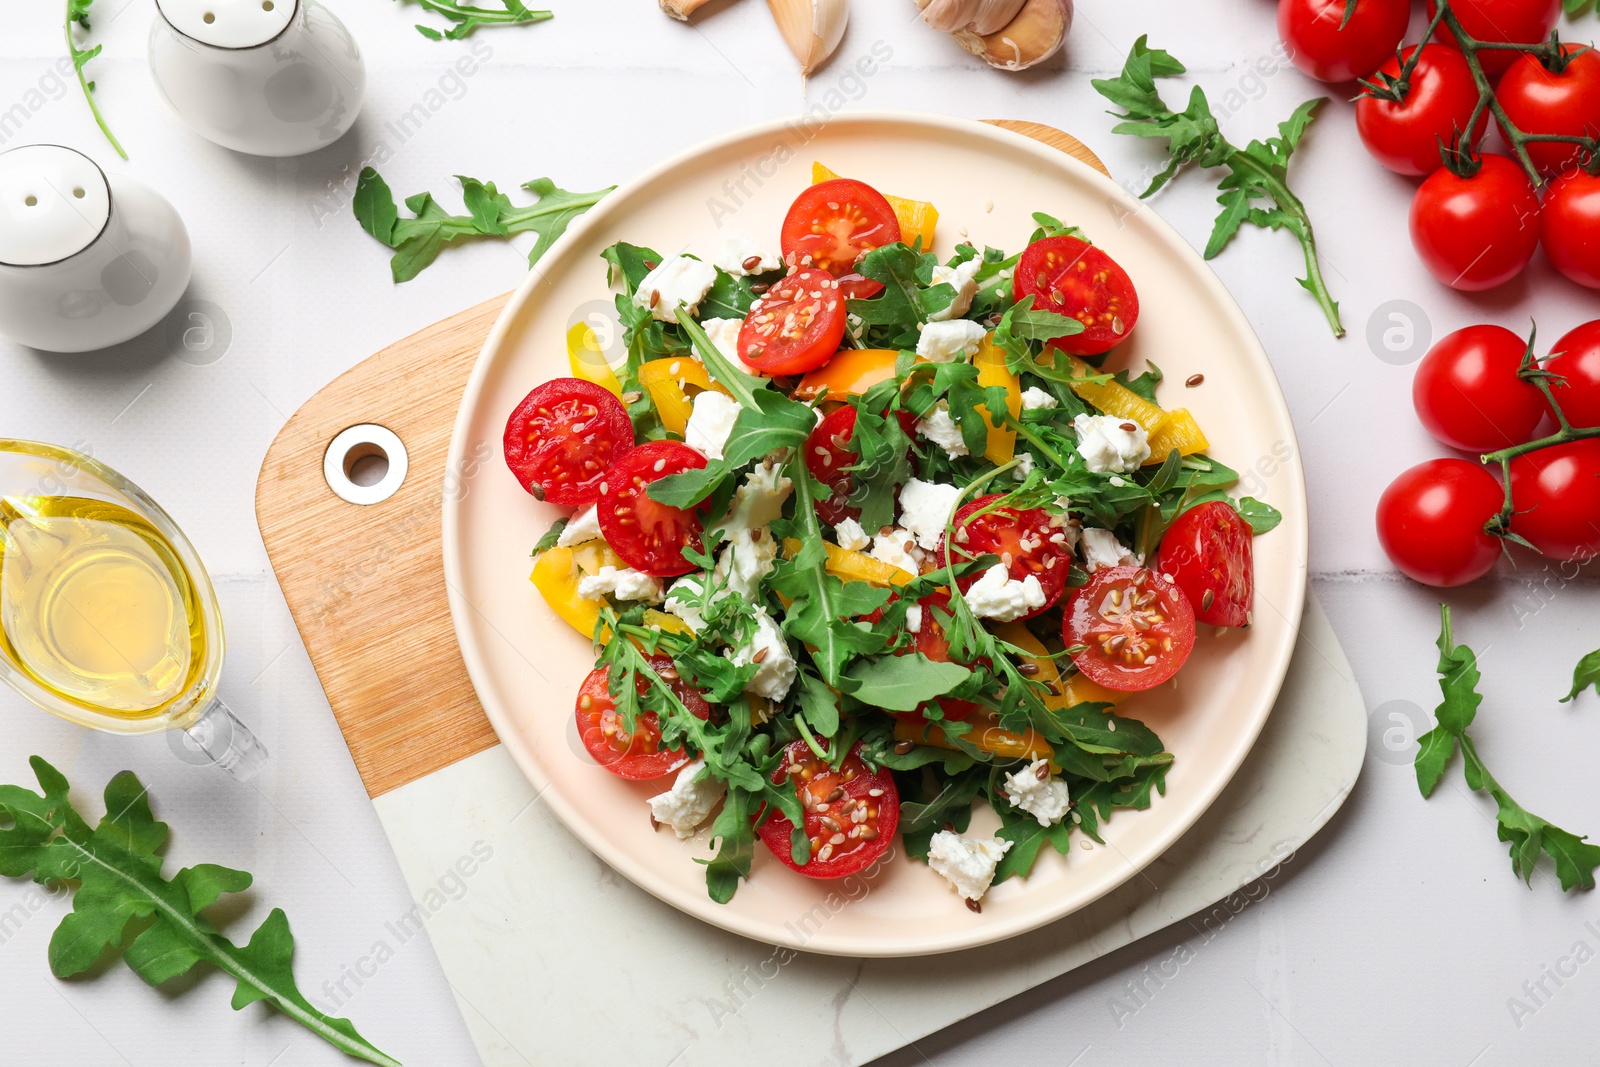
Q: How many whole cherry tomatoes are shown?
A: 10